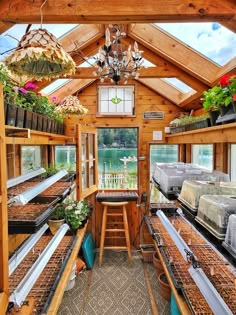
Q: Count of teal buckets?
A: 2